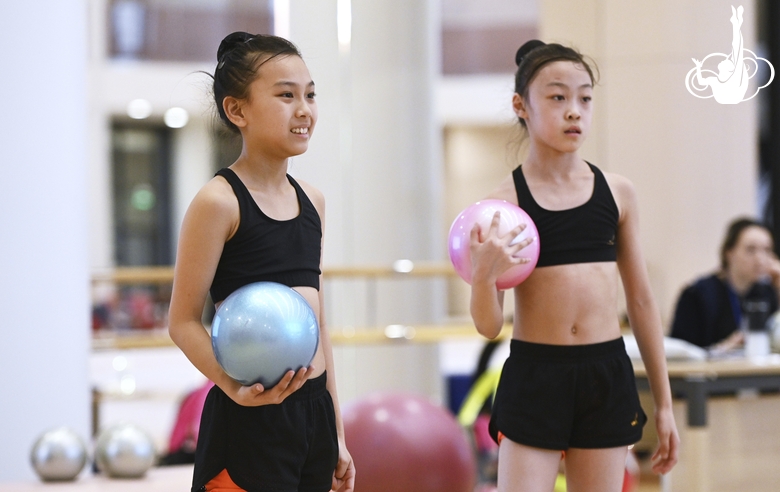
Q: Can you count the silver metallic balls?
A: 2